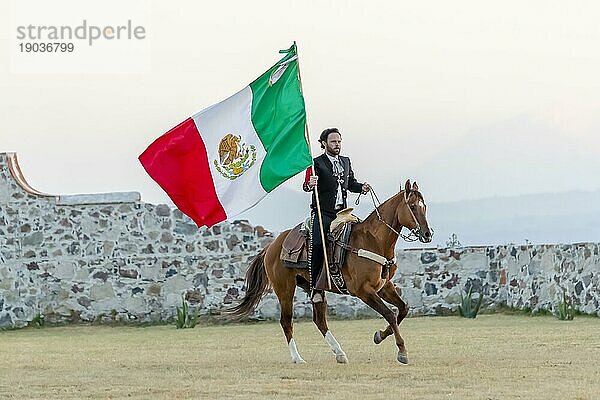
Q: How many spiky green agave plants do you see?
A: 3